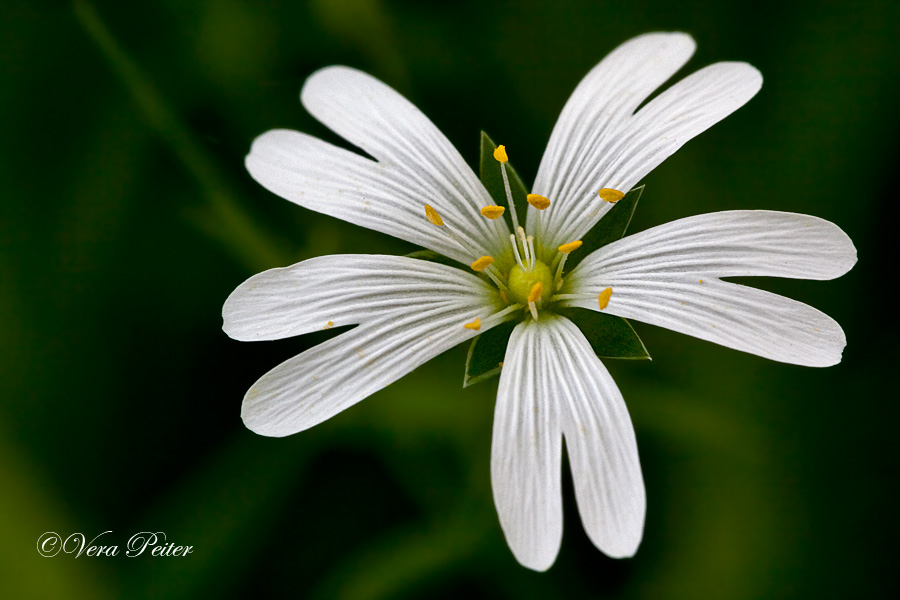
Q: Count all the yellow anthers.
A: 10